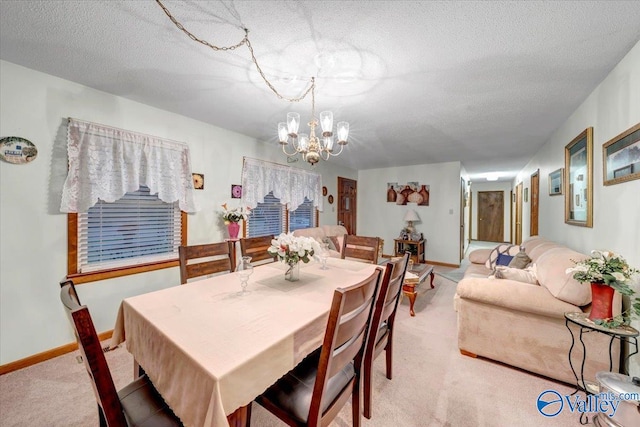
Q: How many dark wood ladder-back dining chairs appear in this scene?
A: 6